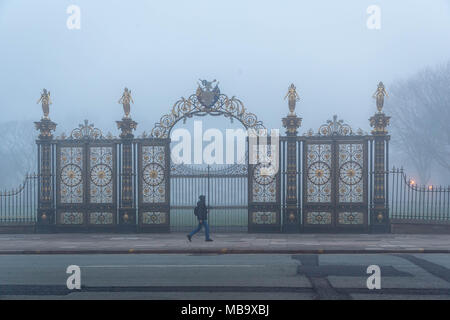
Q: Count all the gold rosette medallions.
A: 6